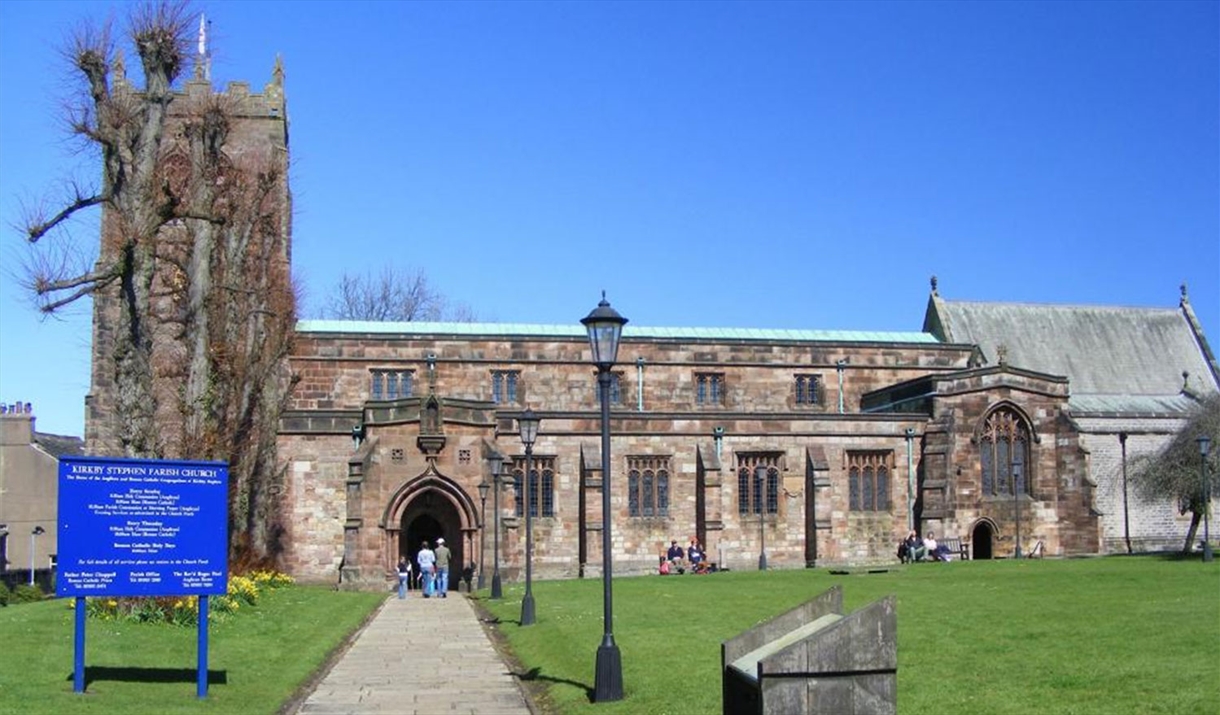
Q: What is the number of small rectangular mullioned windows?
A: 5